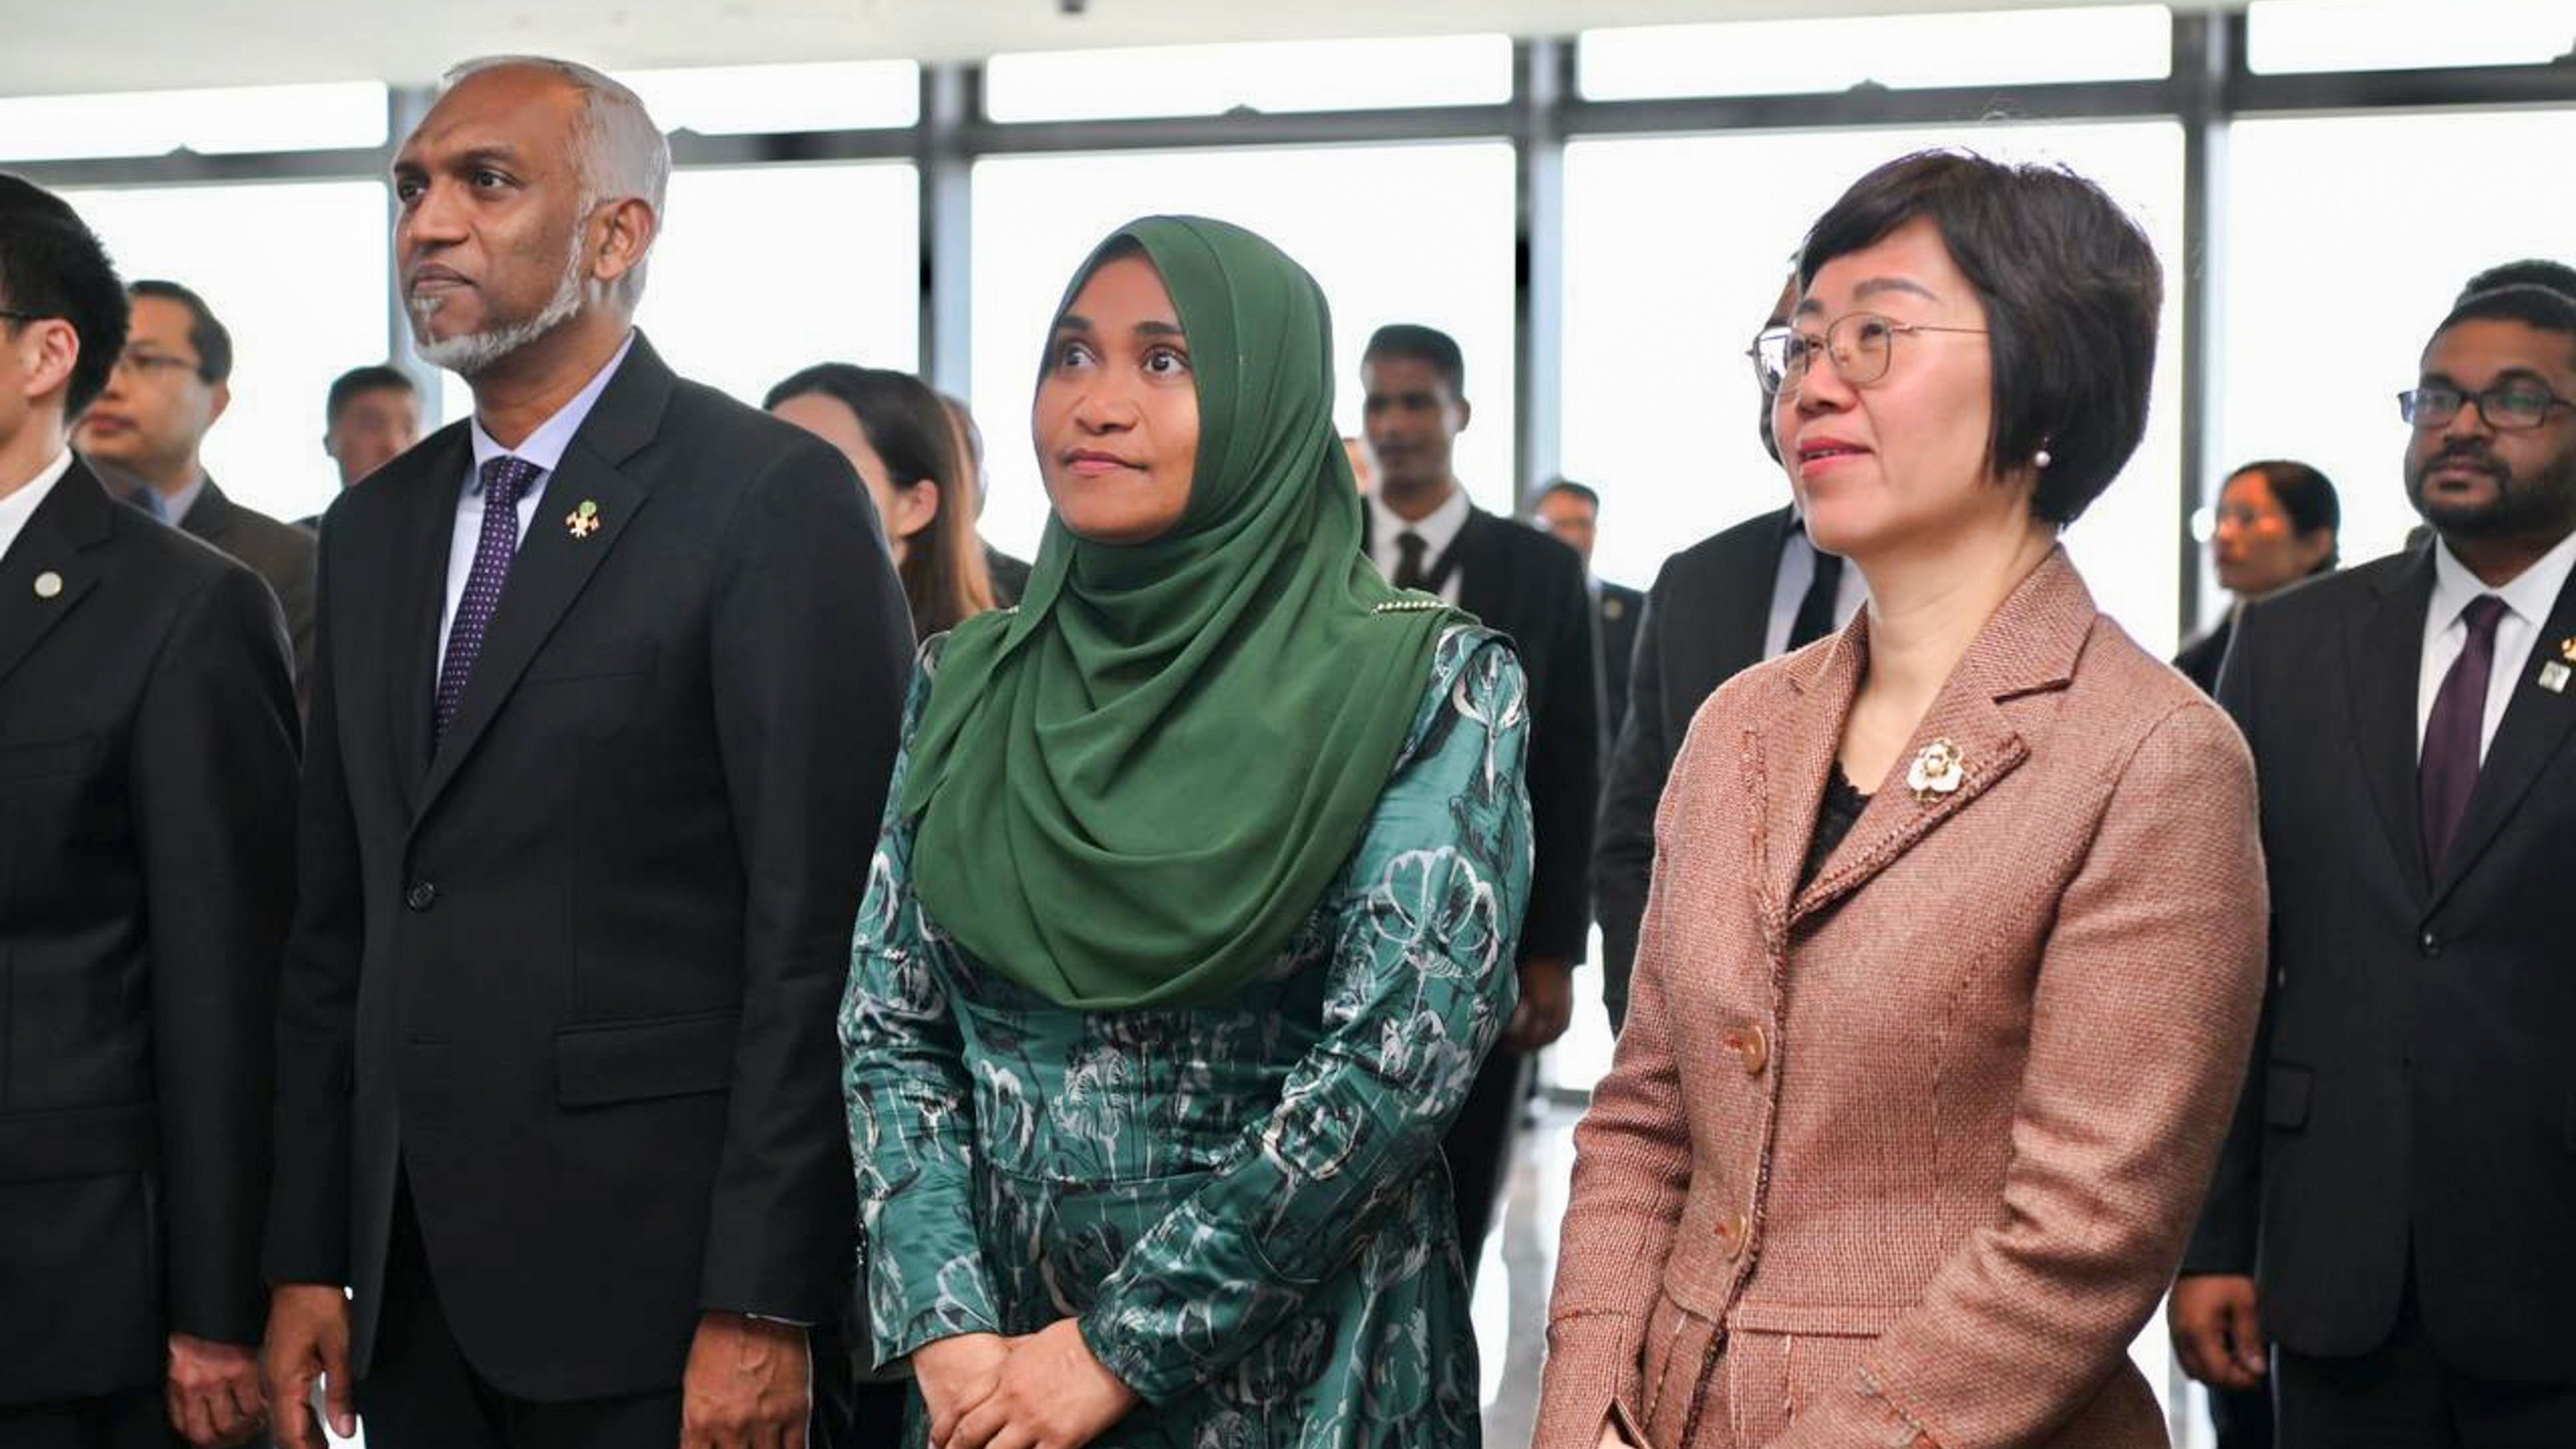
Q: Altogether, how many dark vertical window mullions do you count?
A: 4